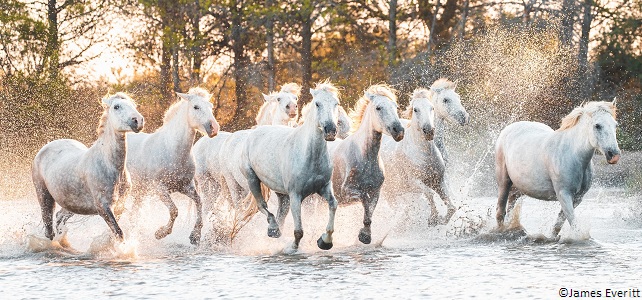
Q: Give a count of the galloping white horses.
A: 9